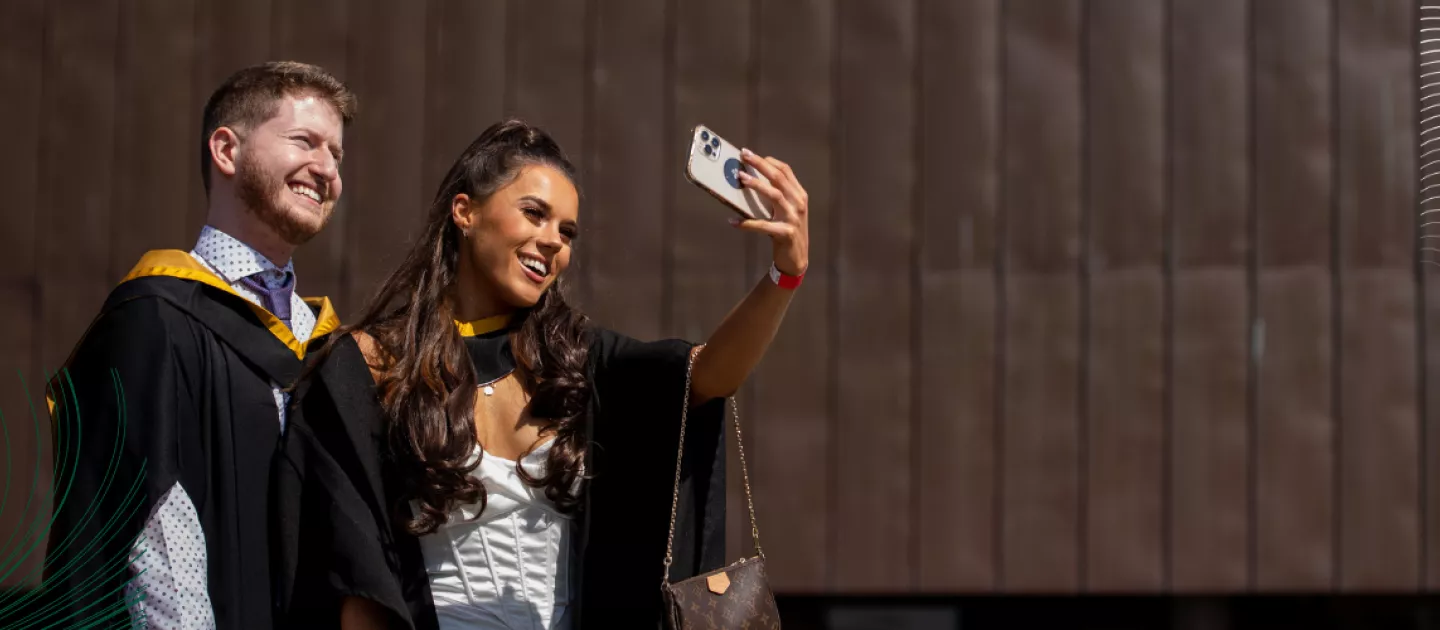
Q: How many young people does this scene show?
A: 2